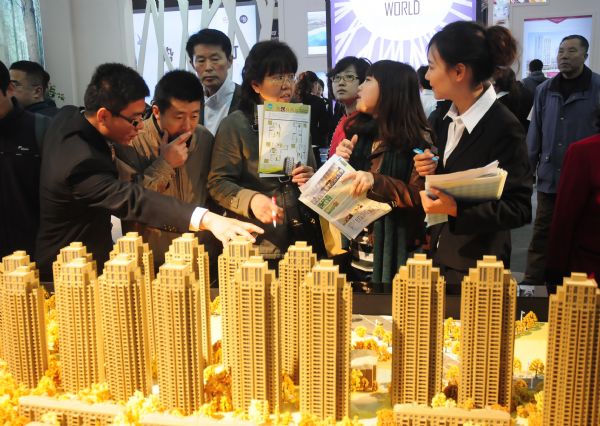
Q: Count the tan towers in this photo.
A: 15